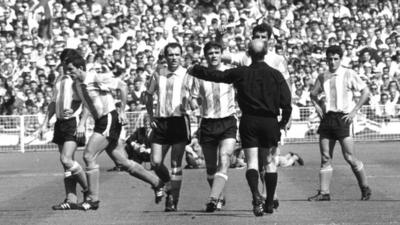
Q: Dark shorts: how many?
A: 6